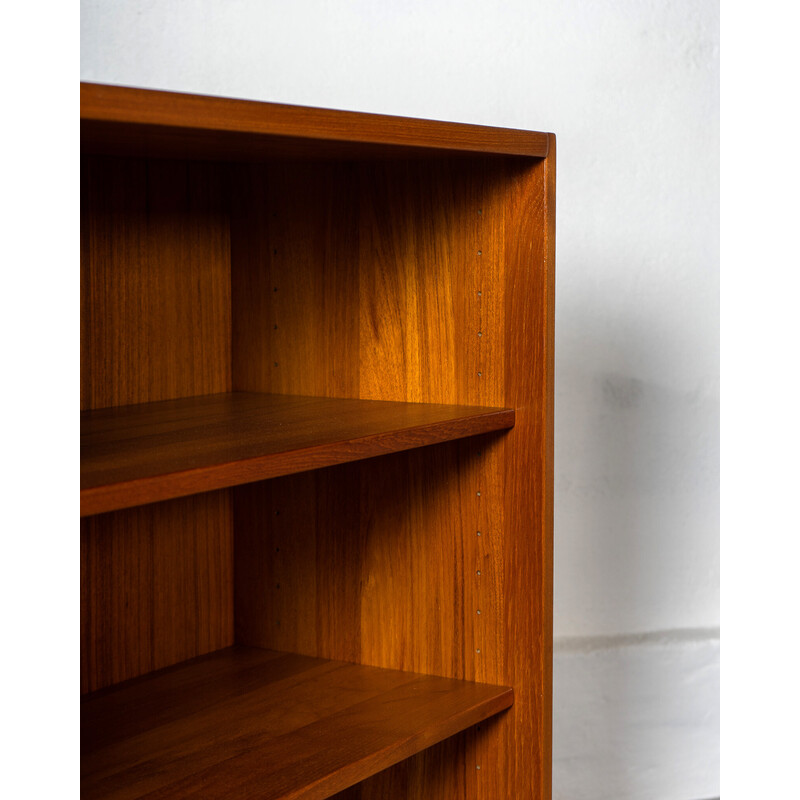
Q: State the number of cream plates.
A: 0